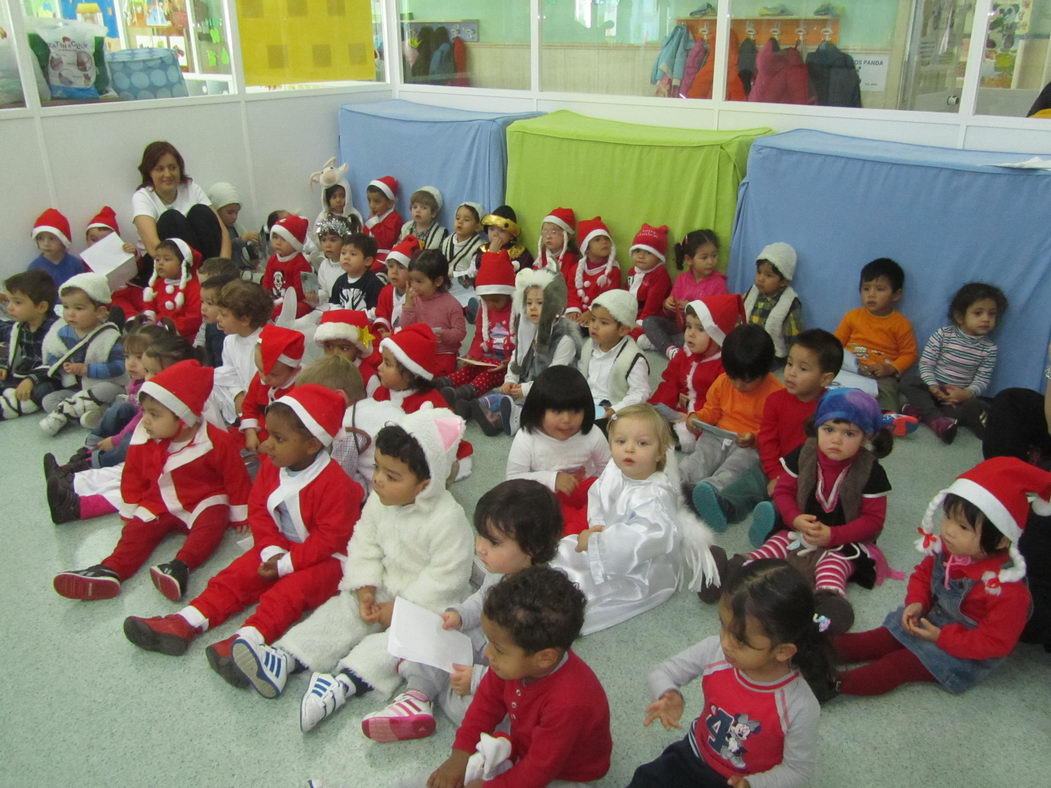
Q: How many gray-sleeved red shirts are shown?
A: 1